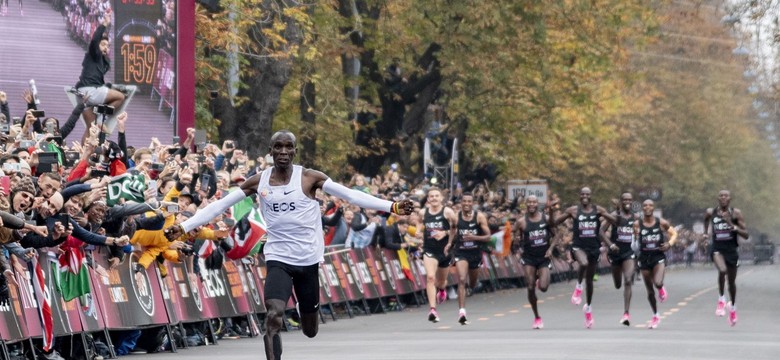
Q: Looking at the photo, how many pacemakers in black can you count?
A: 7